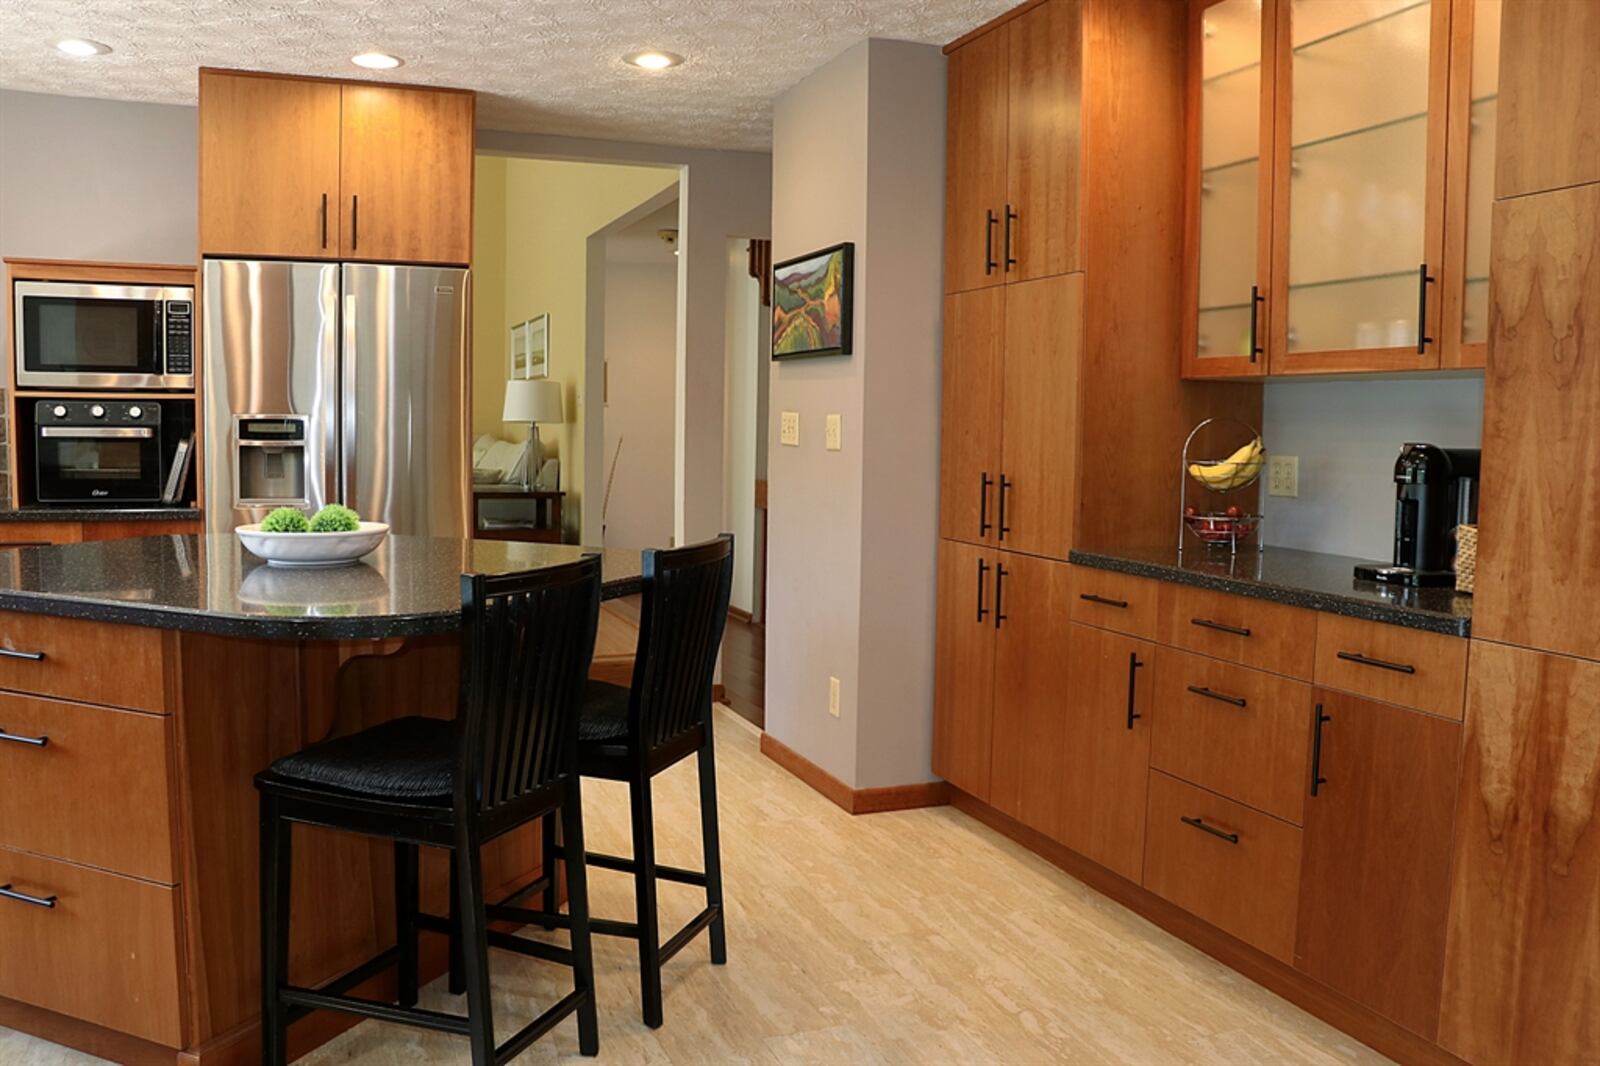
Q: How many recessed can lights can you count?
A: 3